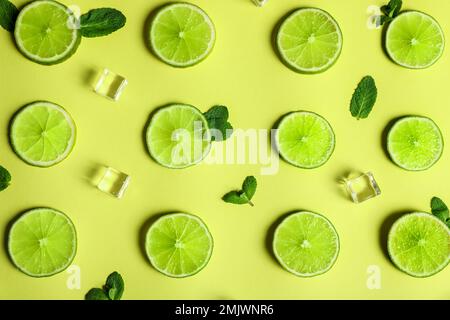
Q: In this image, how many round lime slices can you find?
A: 12